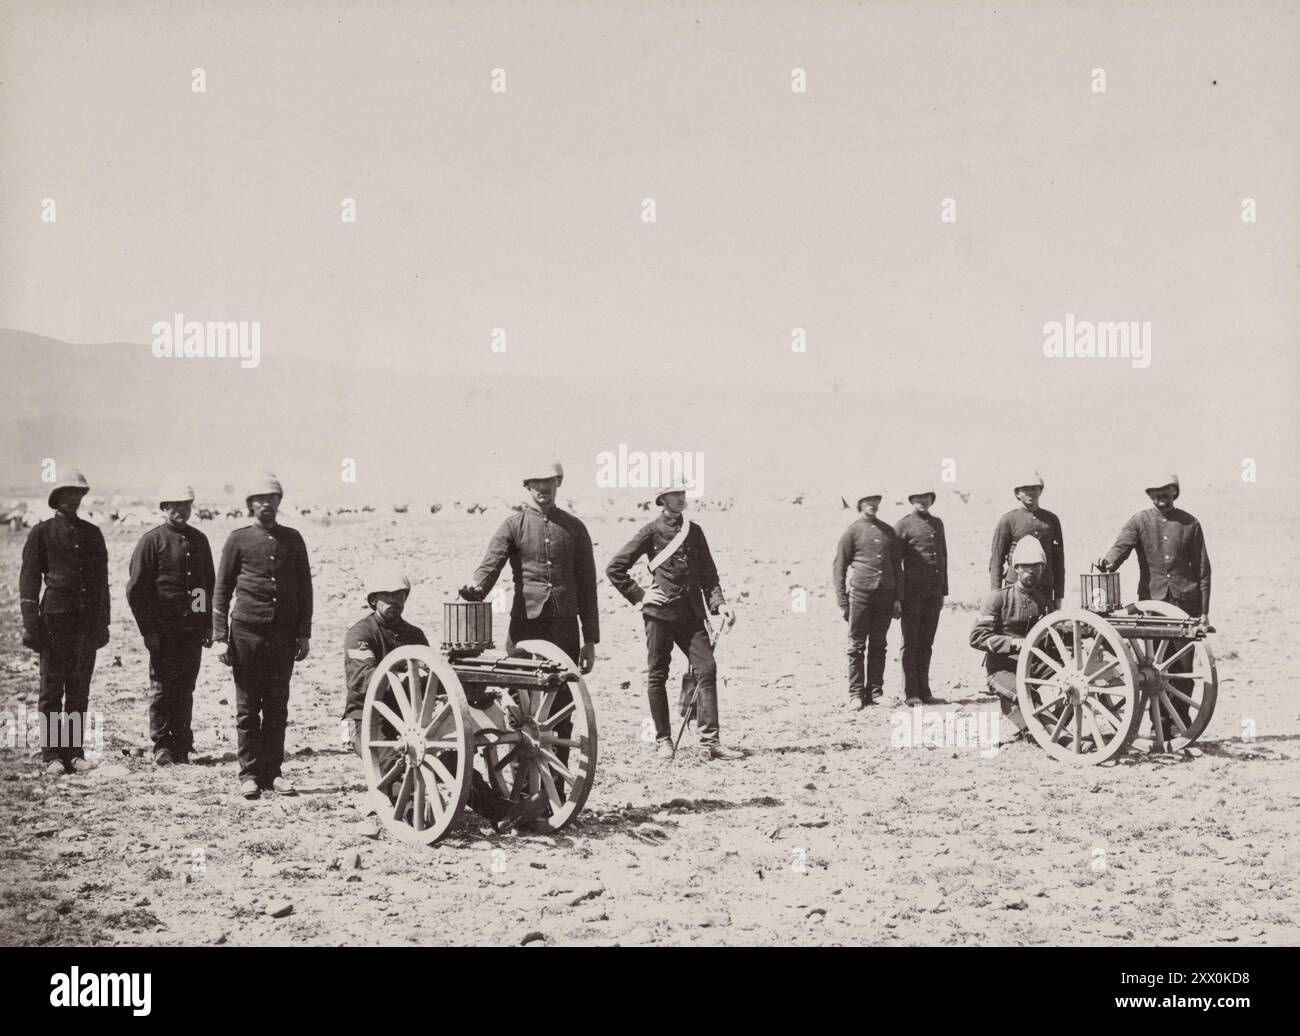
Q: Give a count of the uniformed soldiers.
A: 11